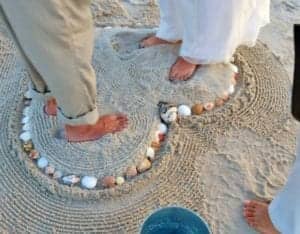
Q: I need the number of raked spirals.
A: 2